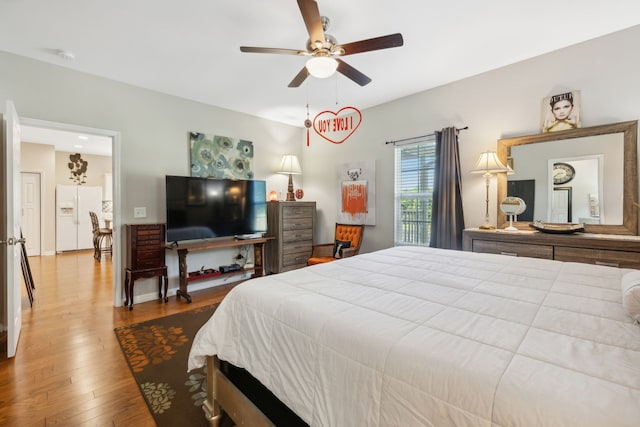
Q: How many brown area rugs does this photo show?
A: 1